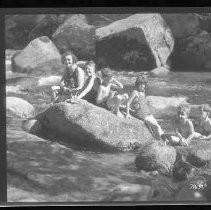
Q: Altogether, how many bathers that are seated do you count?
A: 6